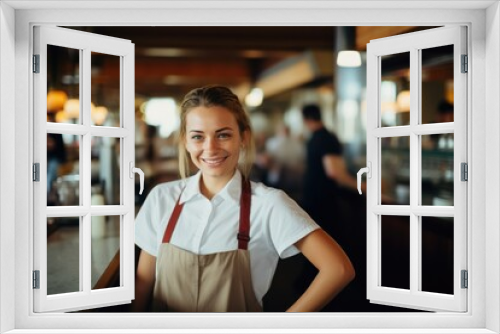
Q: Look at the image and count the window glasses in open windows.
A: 12